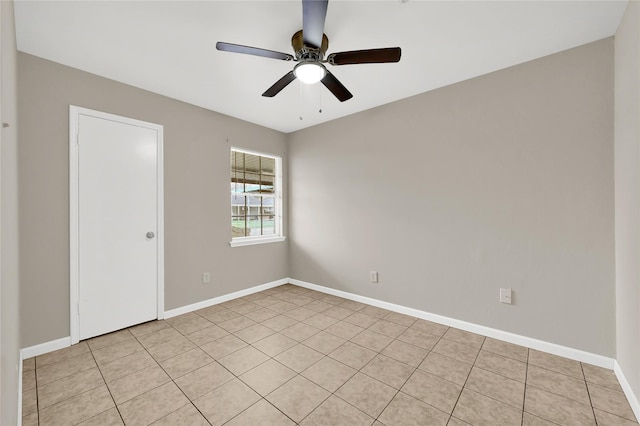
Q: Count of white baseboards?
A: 5